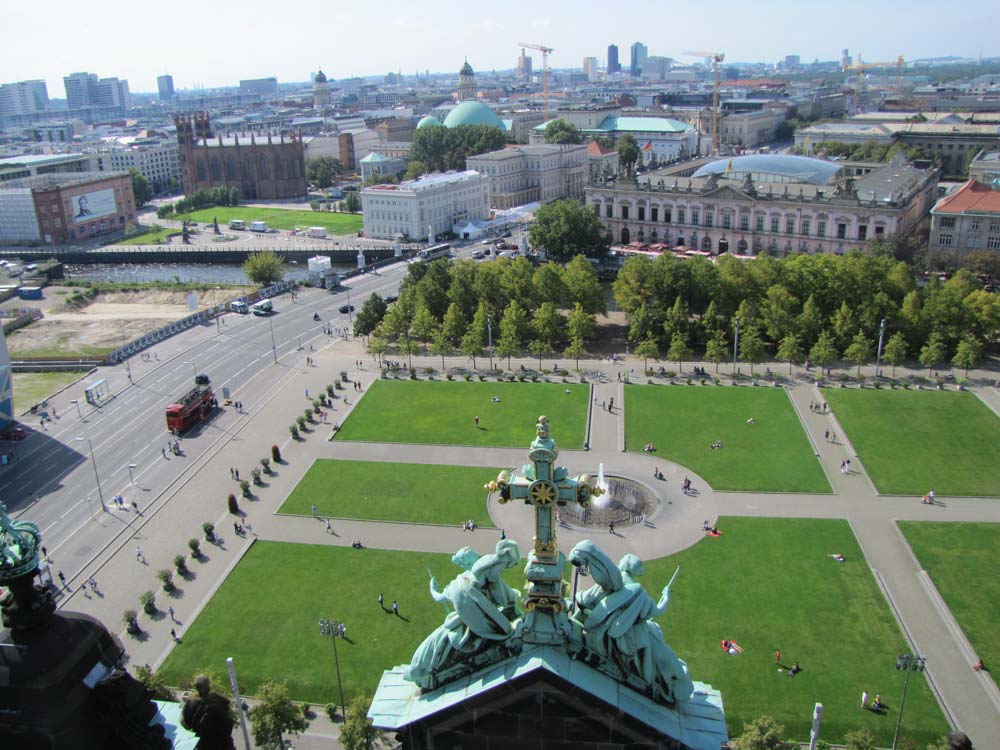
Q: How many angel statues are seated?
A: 2